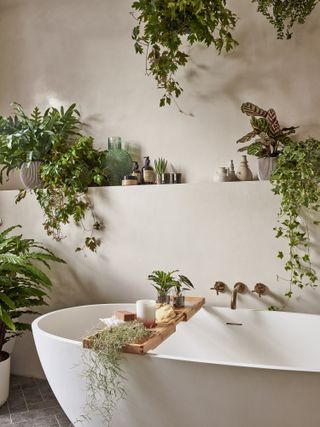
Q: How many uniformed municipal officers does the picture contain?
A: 0